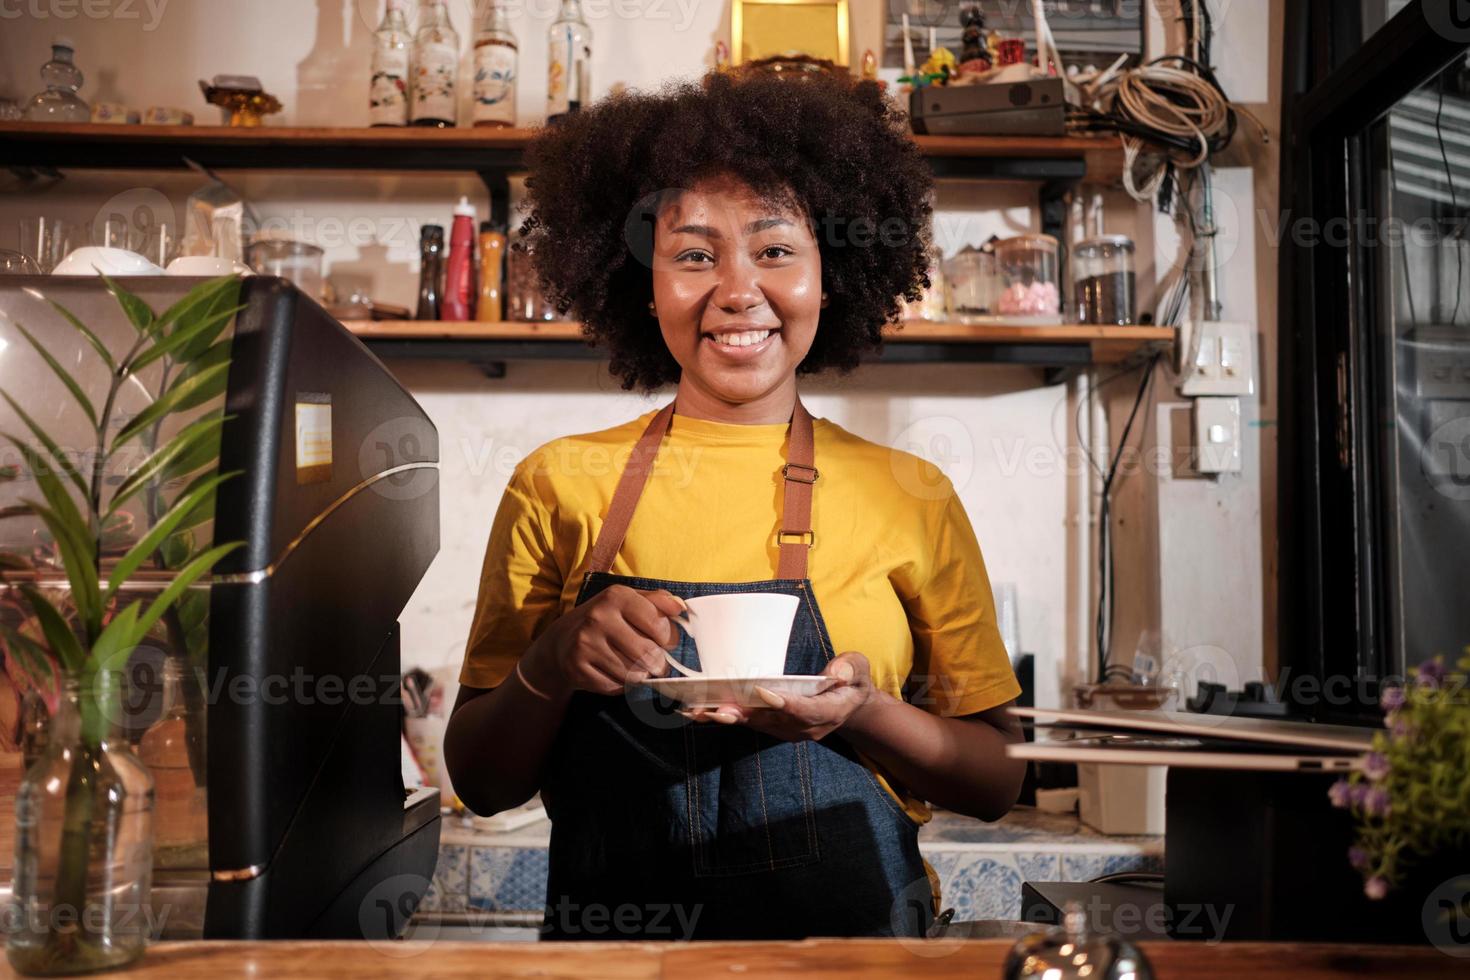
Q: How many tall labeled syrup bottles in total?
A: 4